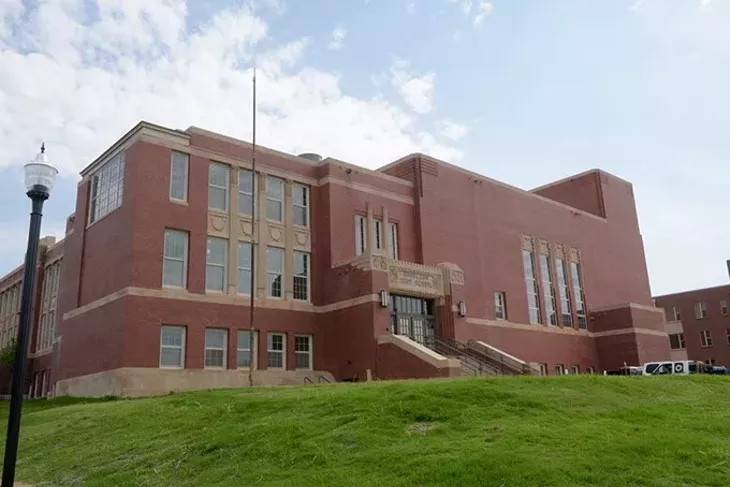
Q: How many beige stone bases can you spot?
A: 1